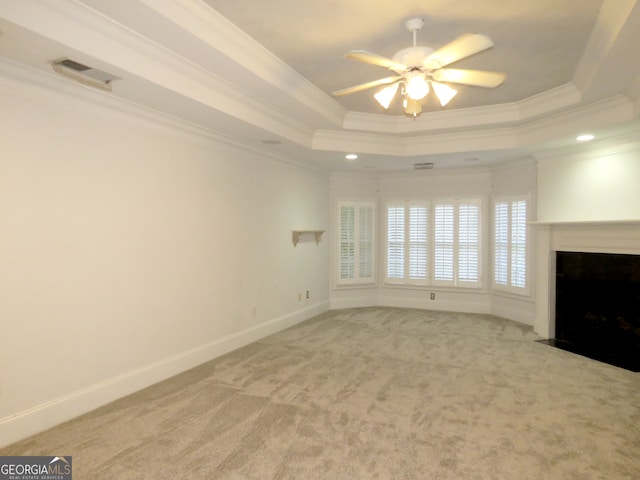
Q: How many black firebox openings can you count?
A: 1